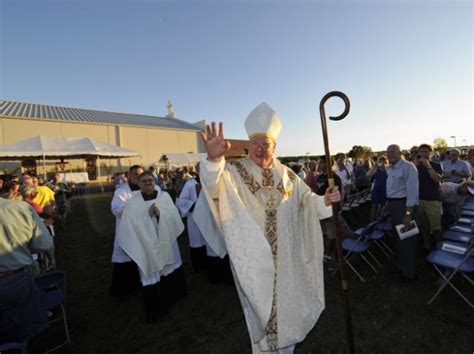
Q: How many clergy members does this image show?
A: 5